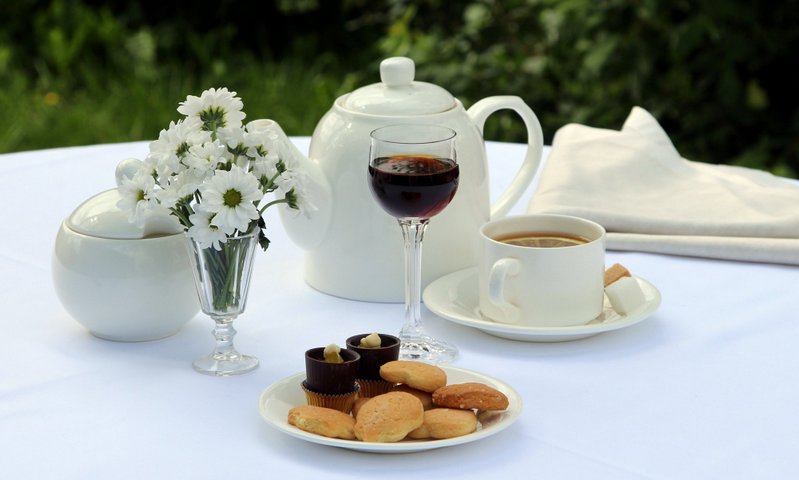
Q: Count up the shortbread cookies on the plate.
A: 7